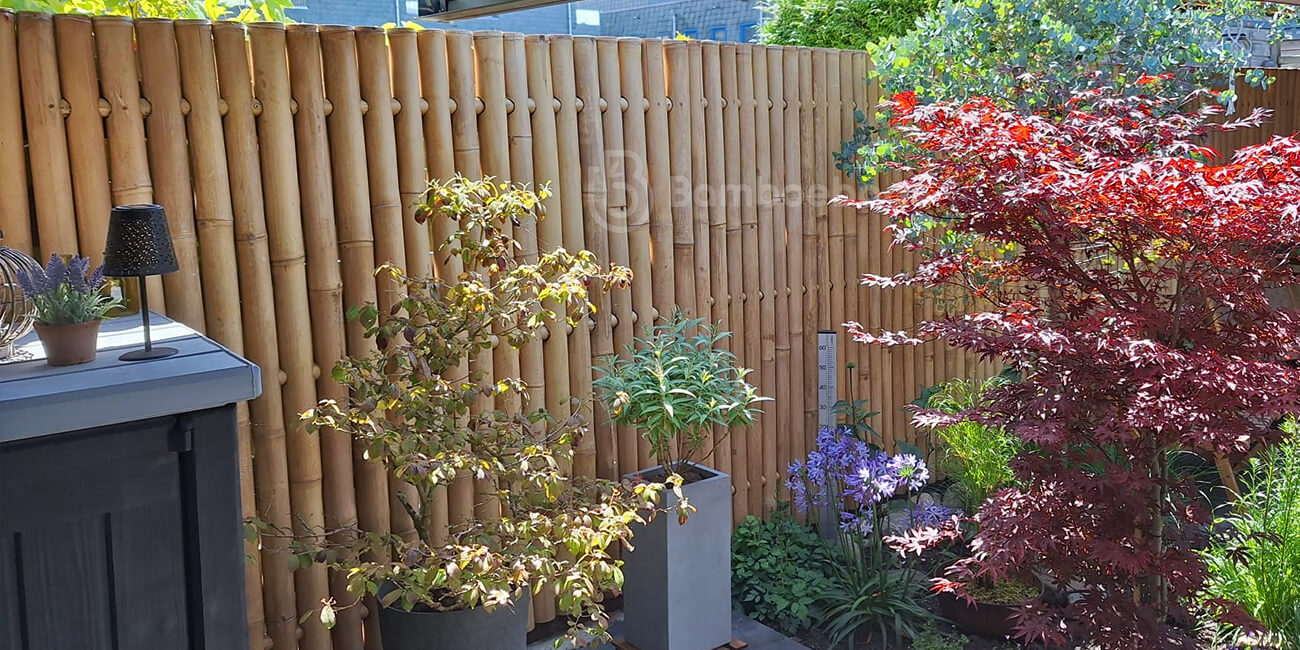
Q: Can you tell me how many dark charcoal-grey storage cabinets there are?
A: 1